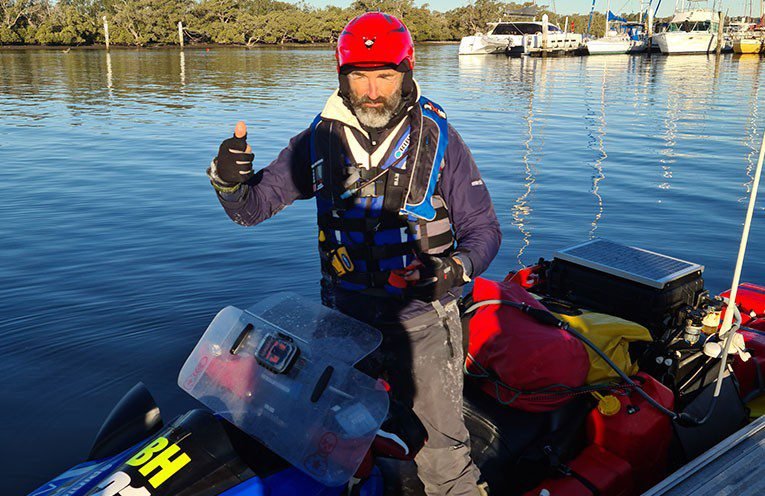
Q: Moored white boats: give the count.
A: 3